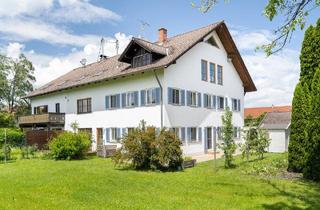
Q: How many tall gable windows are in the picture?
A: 3